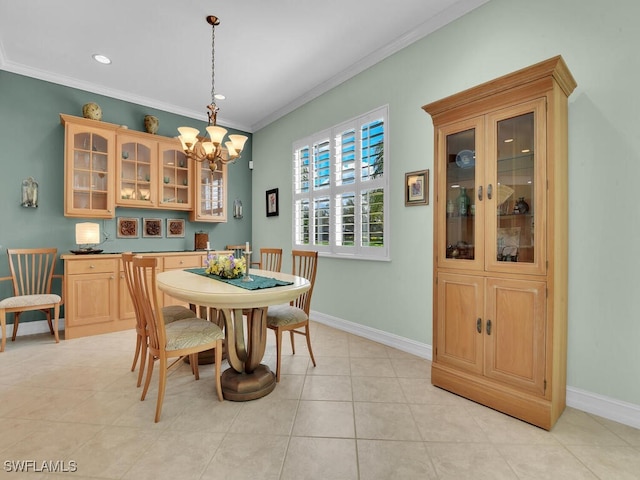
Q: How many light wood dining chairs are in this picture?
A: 6